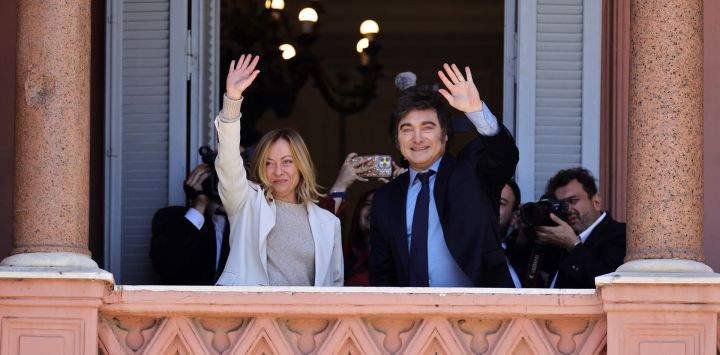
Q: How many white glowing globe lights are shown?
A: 5